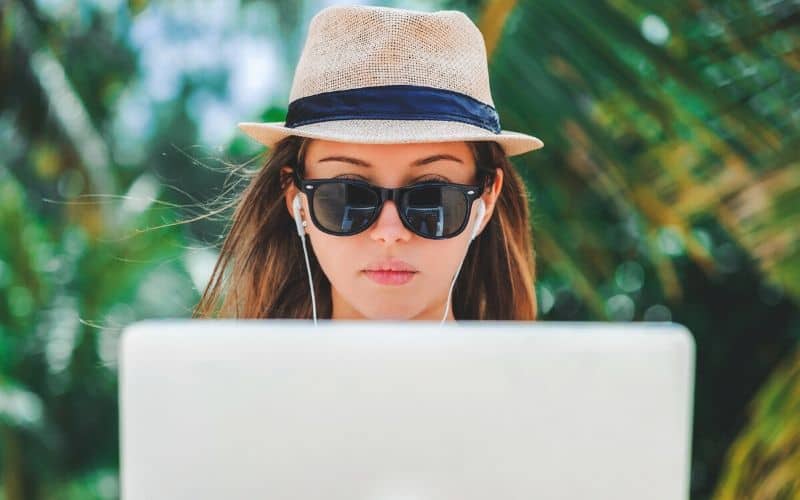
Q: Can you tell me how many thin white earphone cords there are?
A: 2